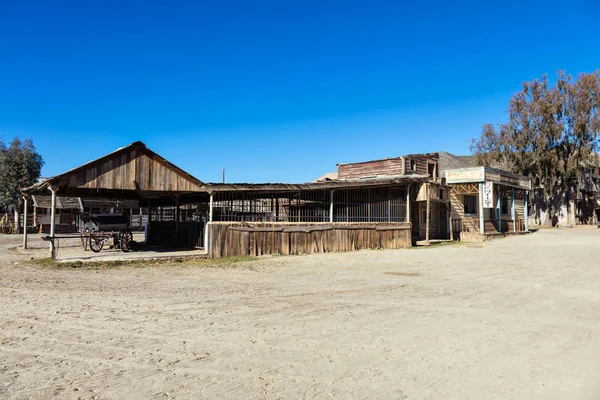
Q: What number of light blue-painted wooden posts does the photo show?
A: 4